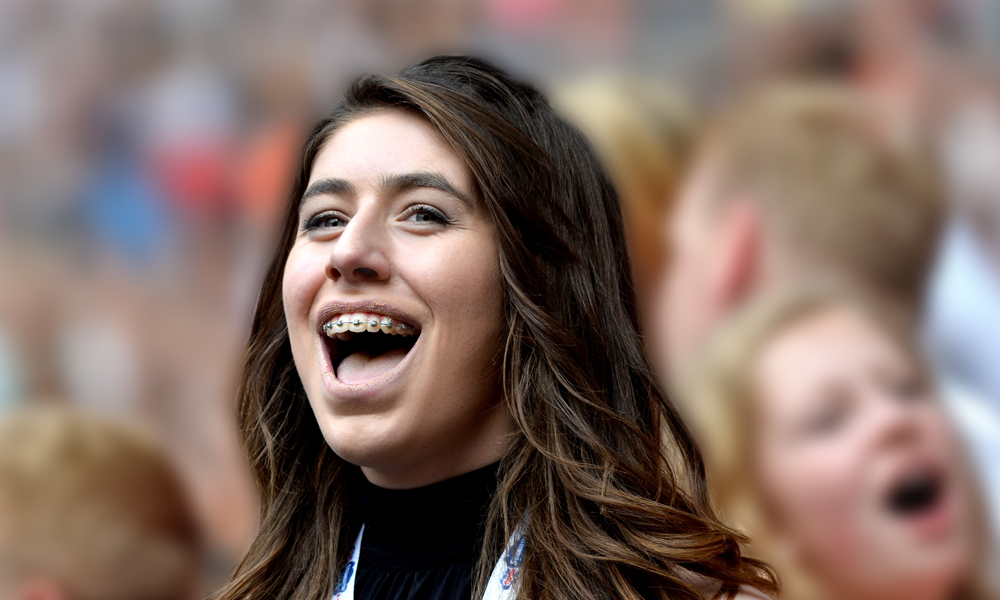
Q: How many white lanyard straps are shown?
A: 2